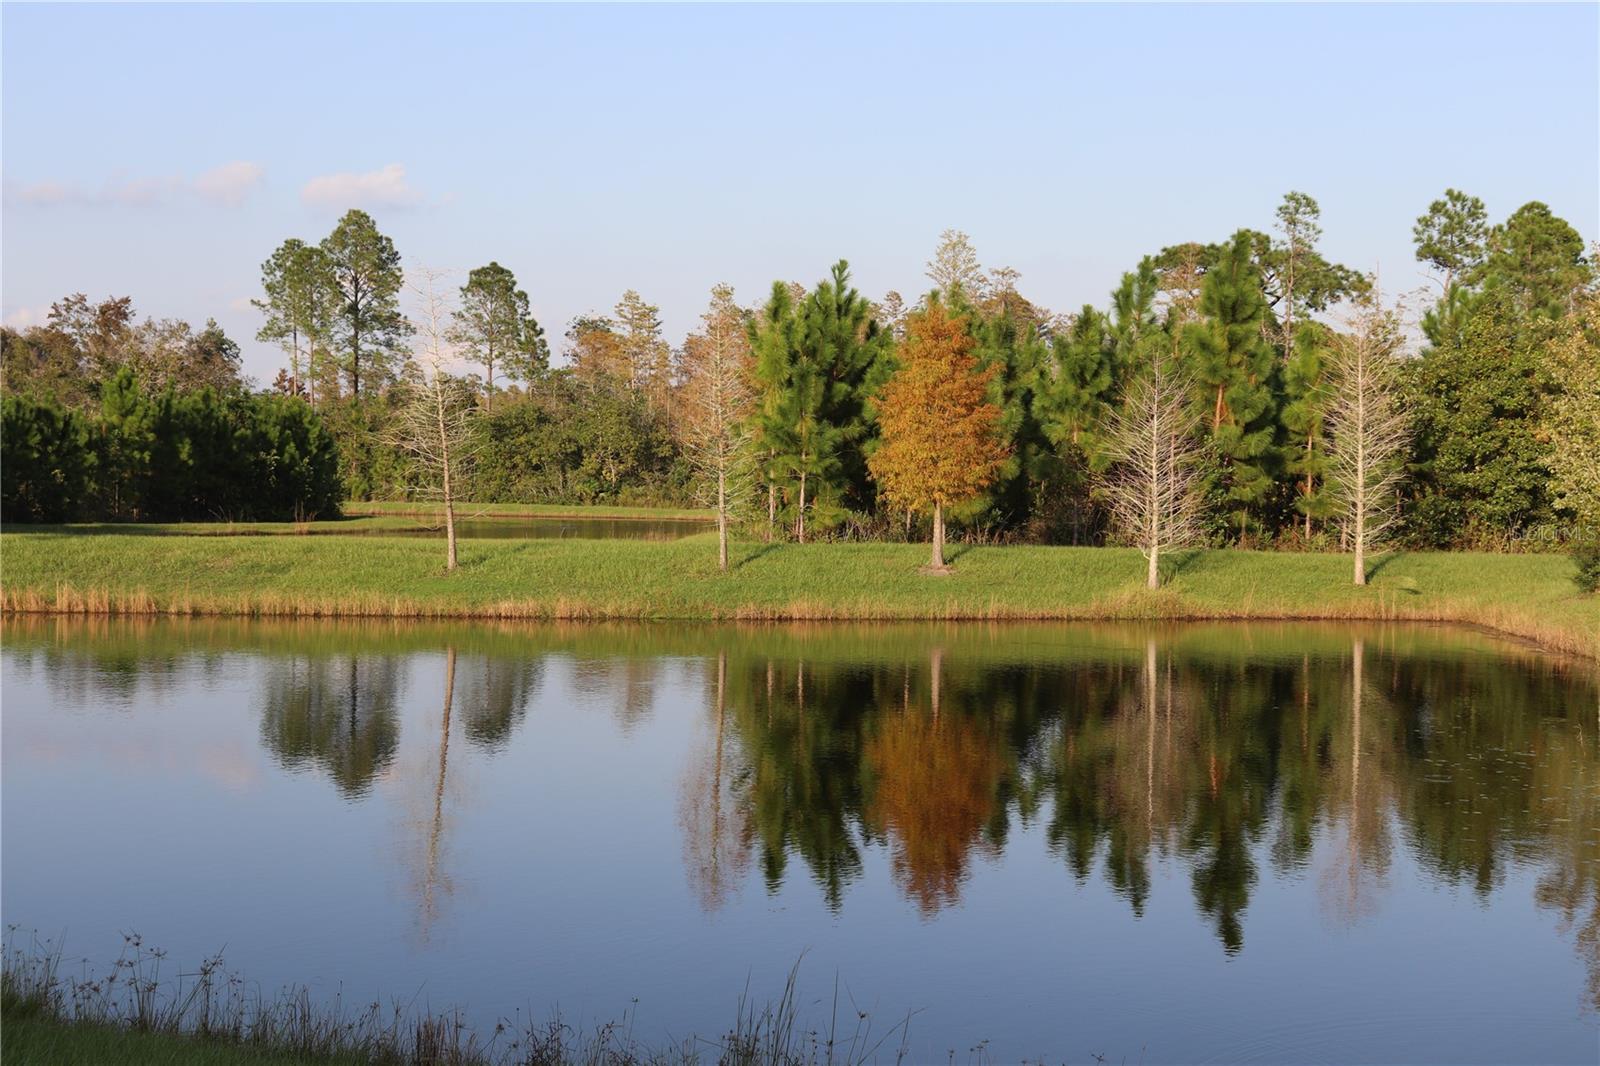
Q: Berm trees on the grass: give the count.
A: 5